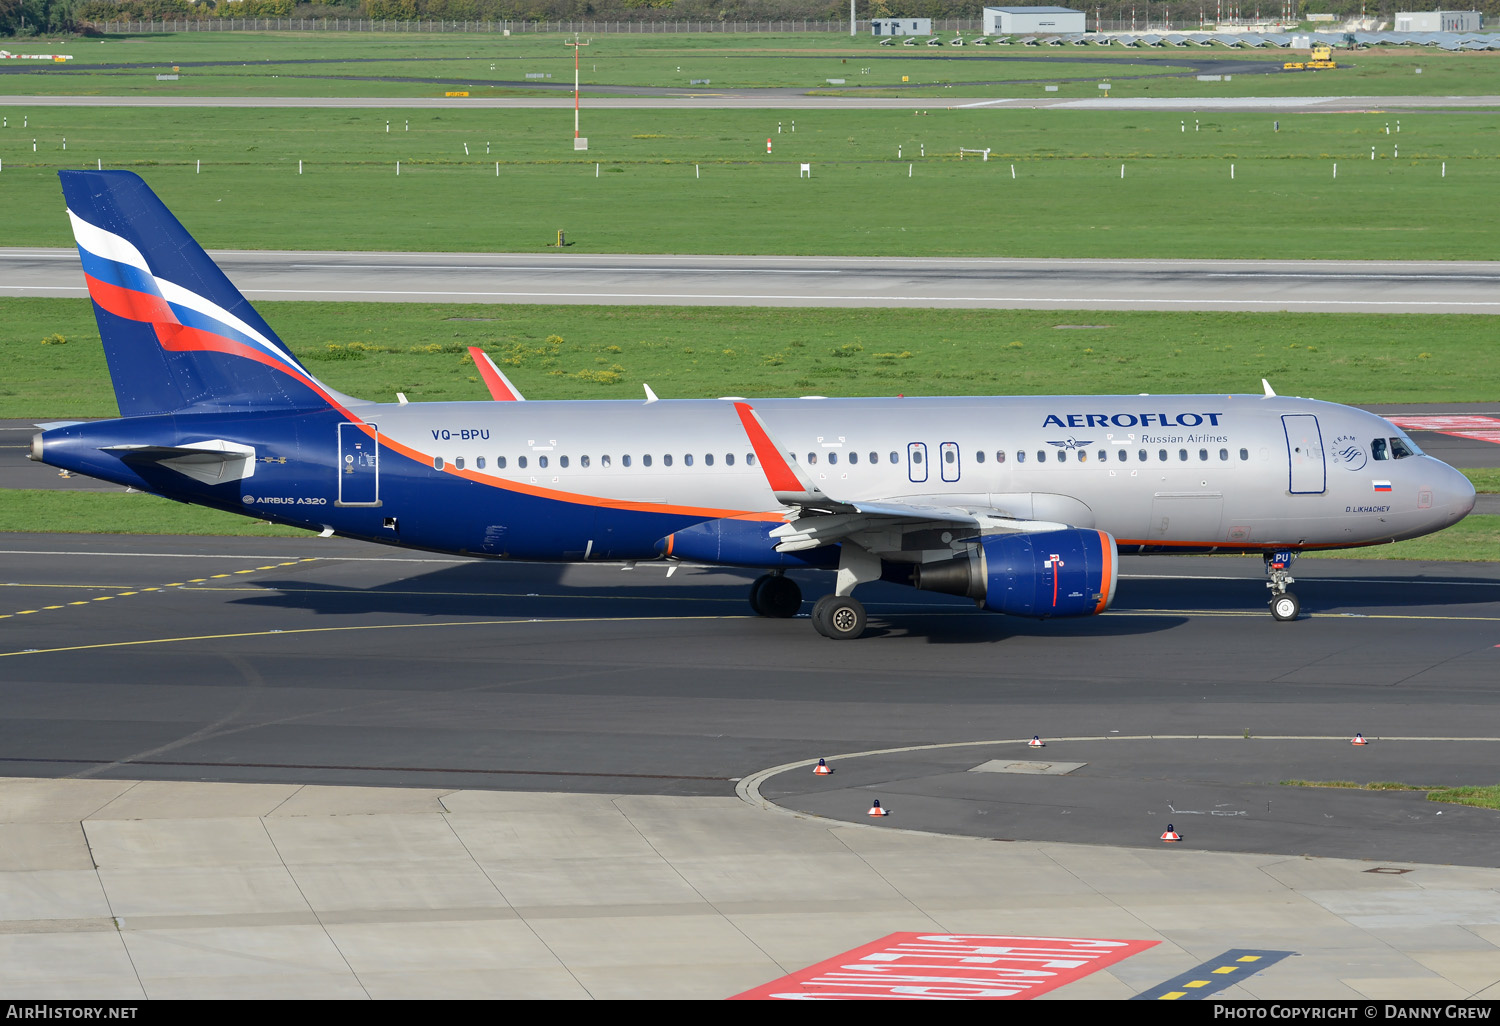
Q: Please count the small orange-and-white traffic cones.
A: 5